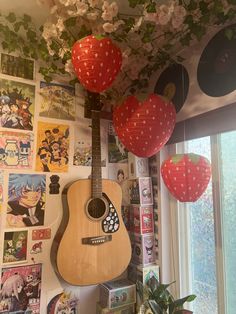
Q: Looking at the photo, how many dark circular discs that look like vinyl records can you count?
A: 2